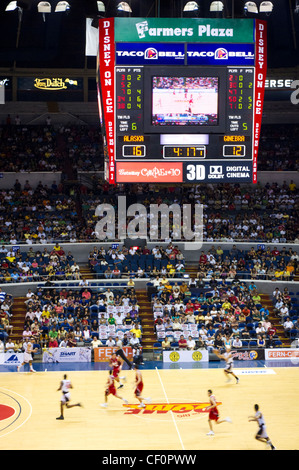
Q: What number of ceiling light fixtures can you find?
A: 9